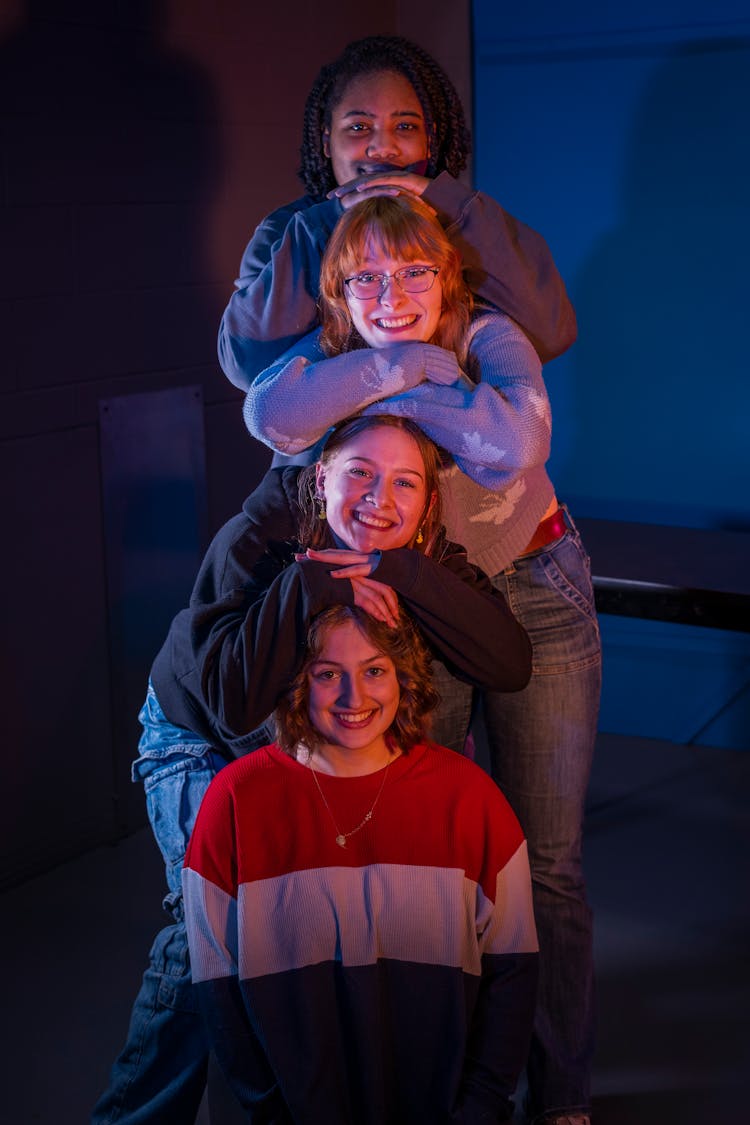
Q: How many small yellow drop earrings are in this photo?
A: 2